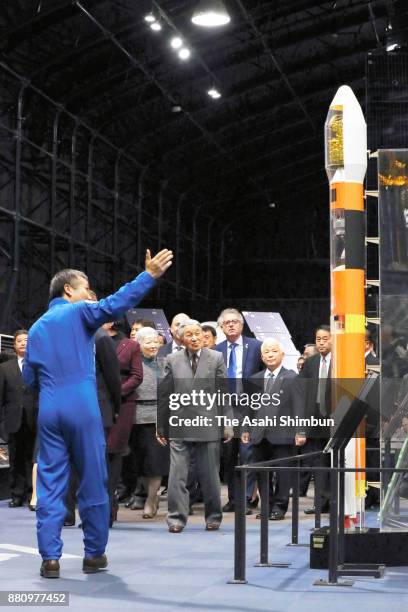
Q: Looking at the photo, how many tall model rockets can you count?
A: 1